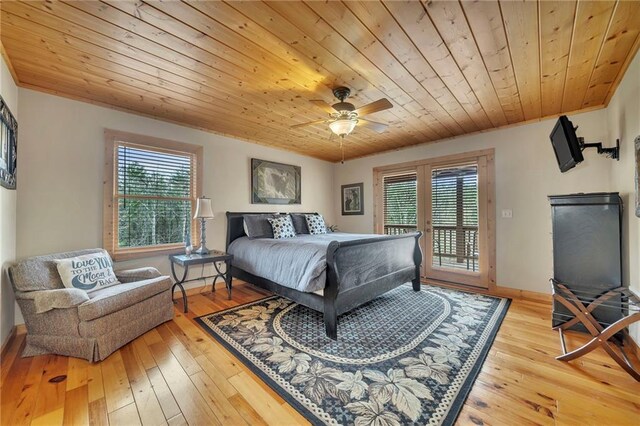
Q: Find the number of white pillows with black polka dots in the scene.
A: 2